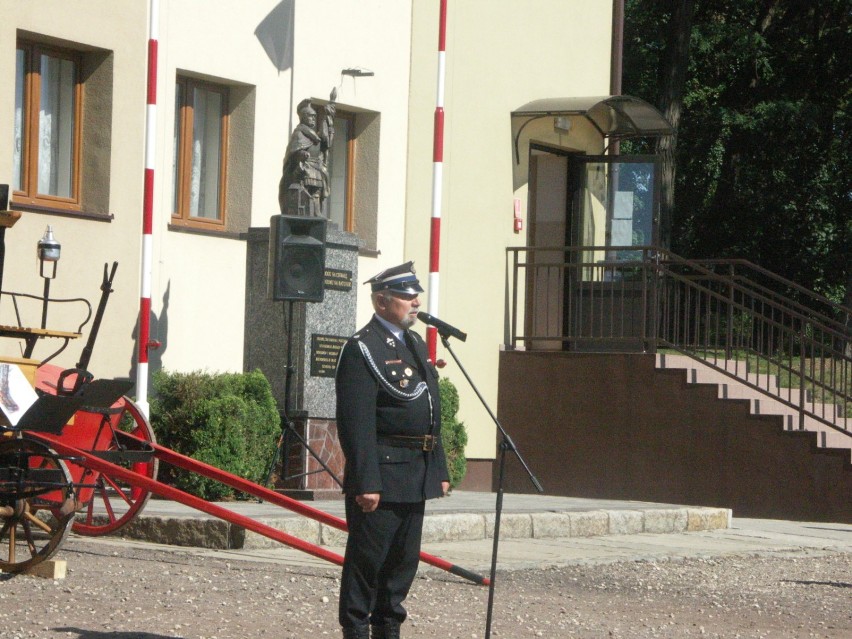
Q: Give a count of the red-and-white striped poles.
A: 2